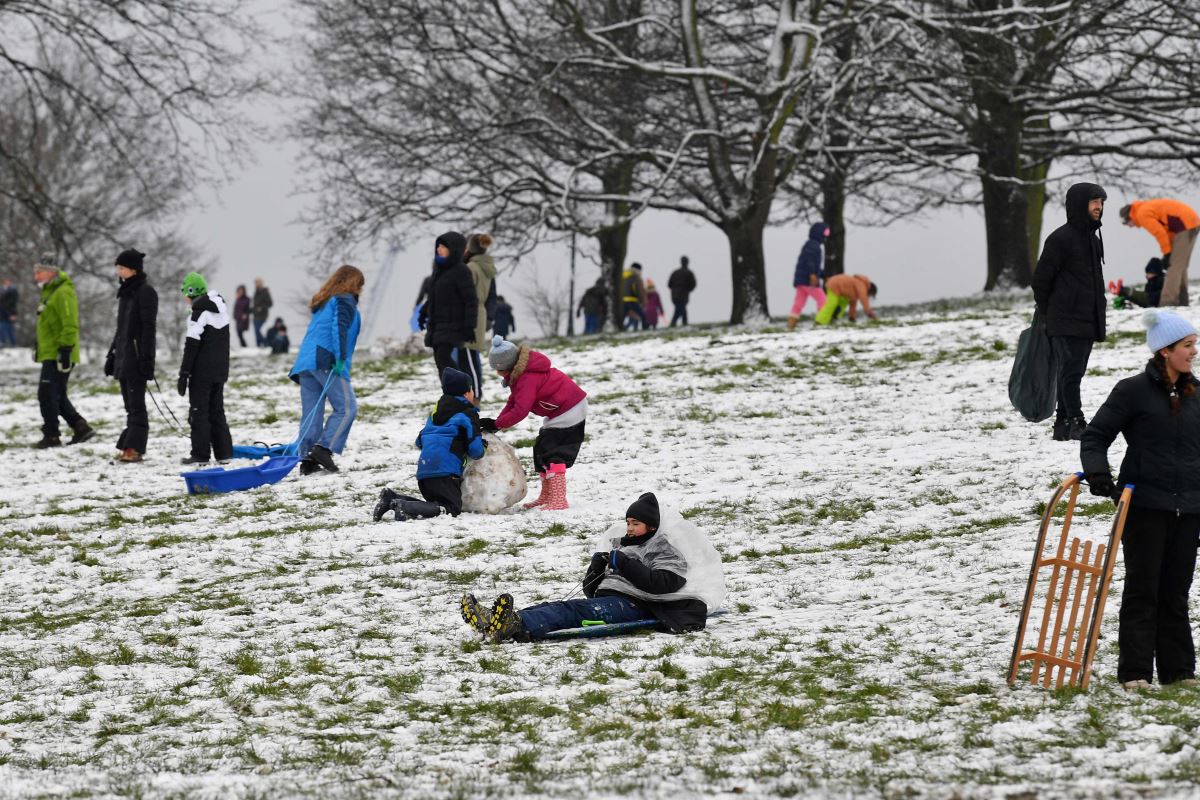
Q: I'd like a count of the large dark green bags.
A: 1